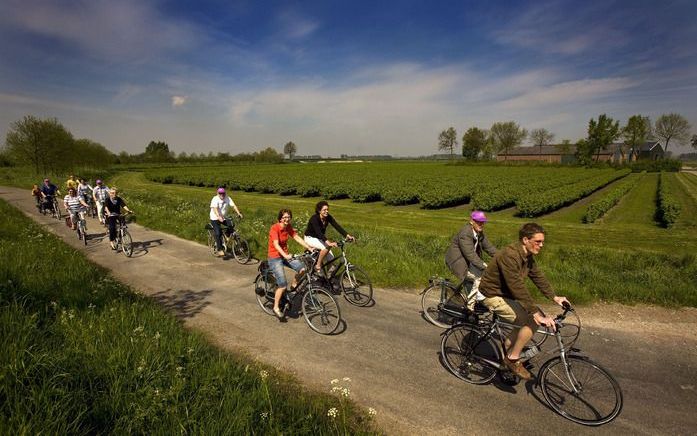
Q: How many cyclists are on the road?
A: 12